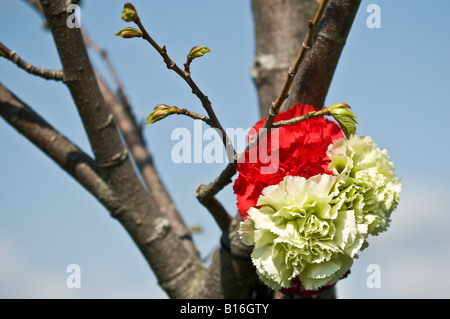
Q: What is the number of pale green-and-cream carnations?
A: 2